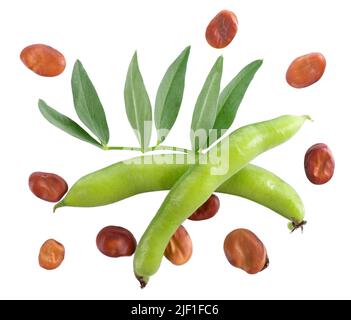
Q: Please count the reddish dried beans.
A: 10